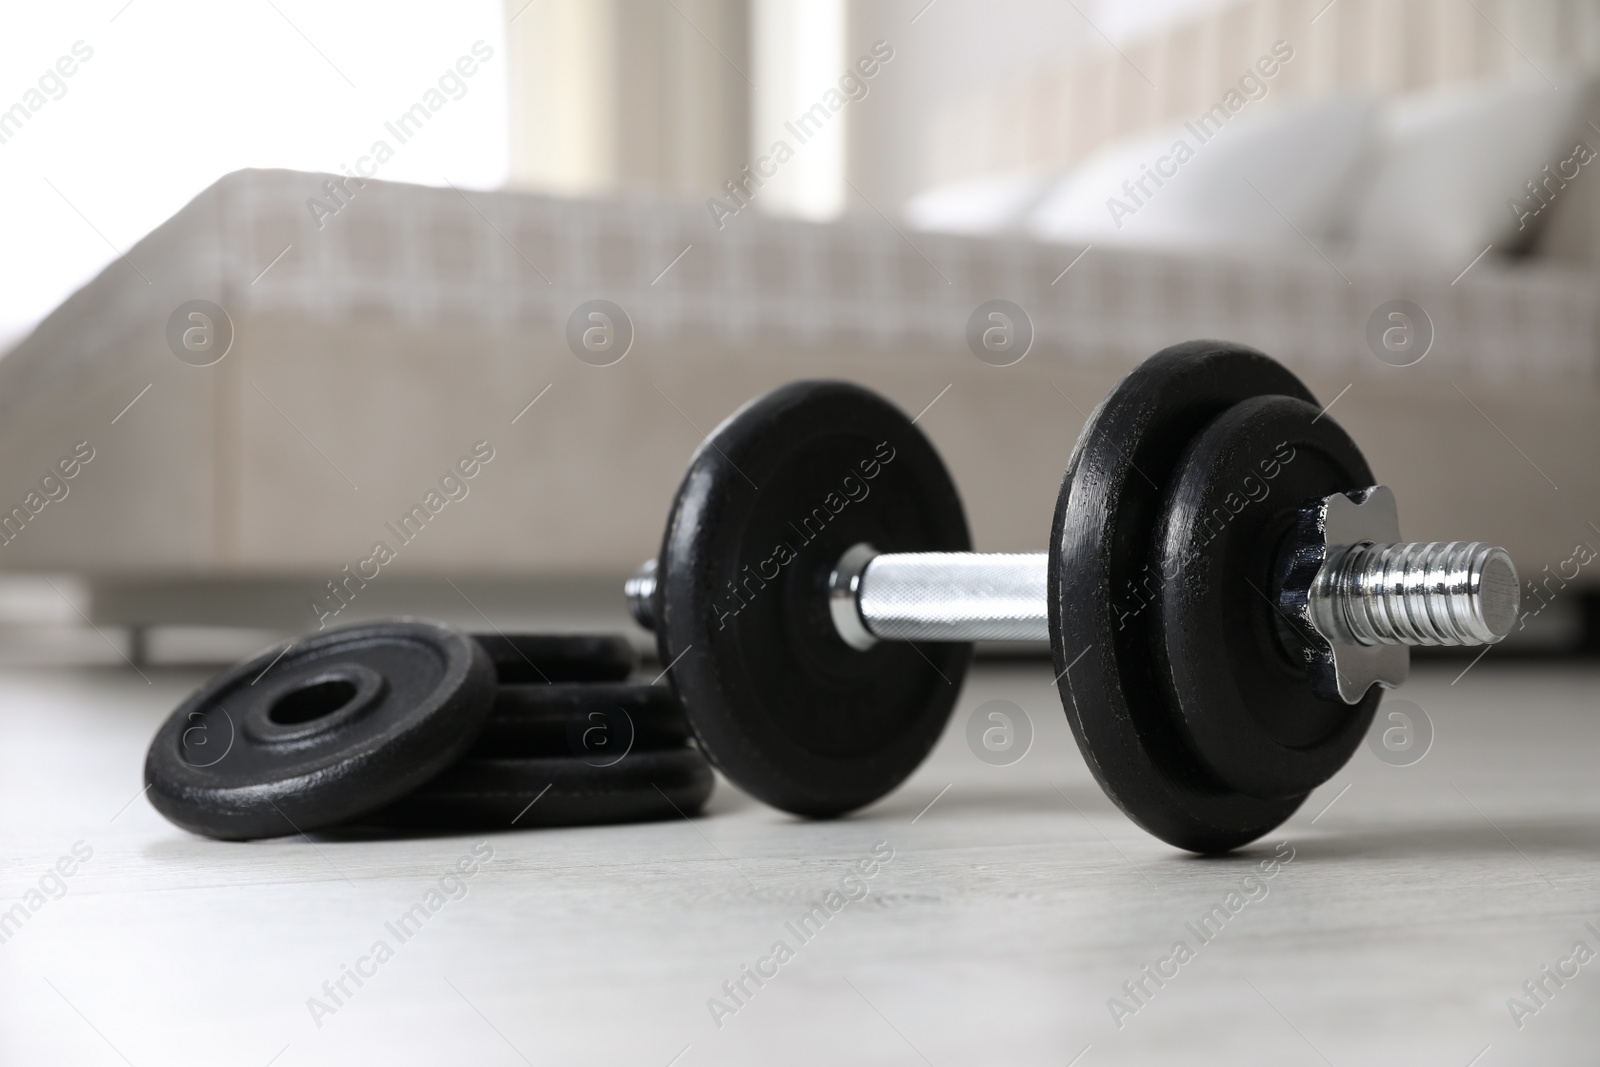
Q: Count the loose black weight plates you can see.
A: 4